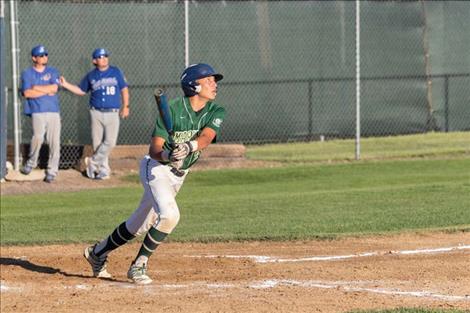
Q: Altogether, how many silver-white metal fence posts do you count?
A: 3